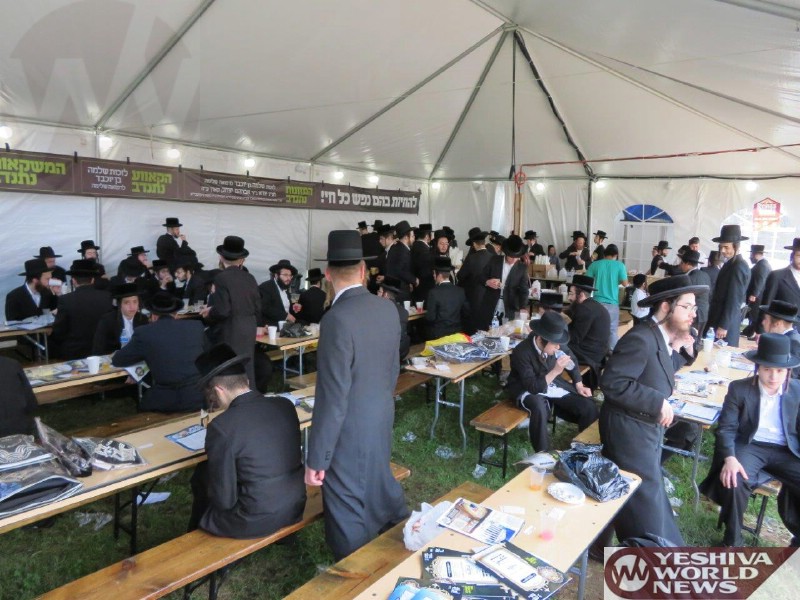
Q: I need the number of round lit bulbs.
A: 10